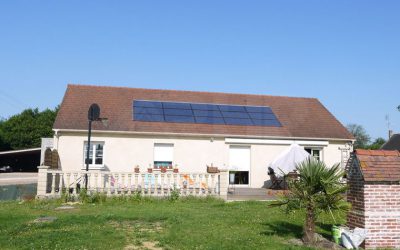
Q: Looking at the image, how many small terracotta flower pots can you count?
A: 4